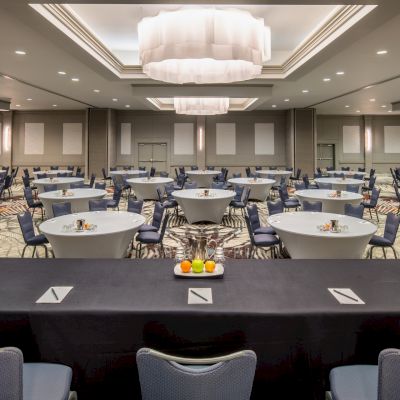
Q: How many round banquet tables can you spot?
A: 14